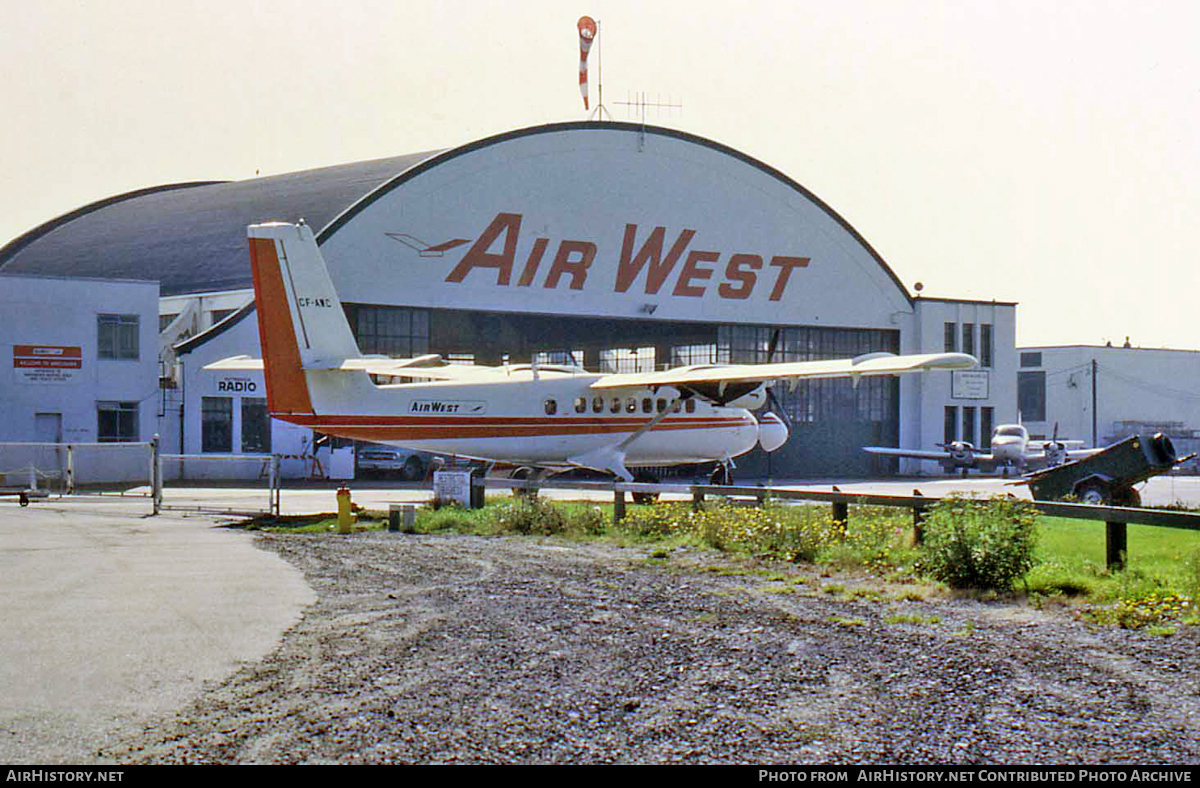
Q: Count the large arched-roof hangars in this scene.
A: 1